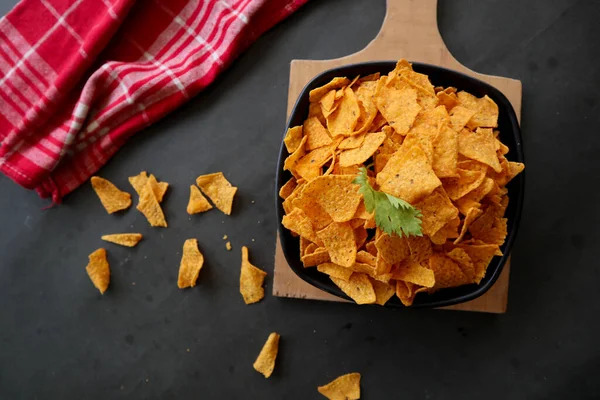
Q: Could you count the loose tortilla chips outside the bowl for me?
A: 11